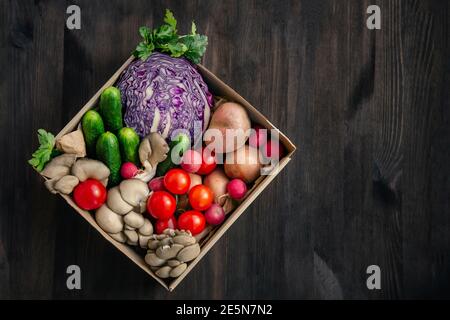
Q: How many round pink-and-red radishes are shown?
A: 7